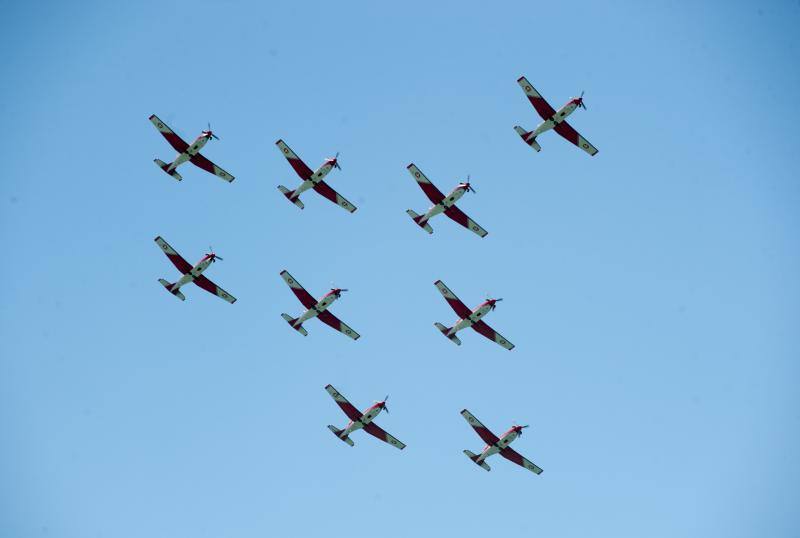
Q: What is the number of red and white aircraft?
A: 9